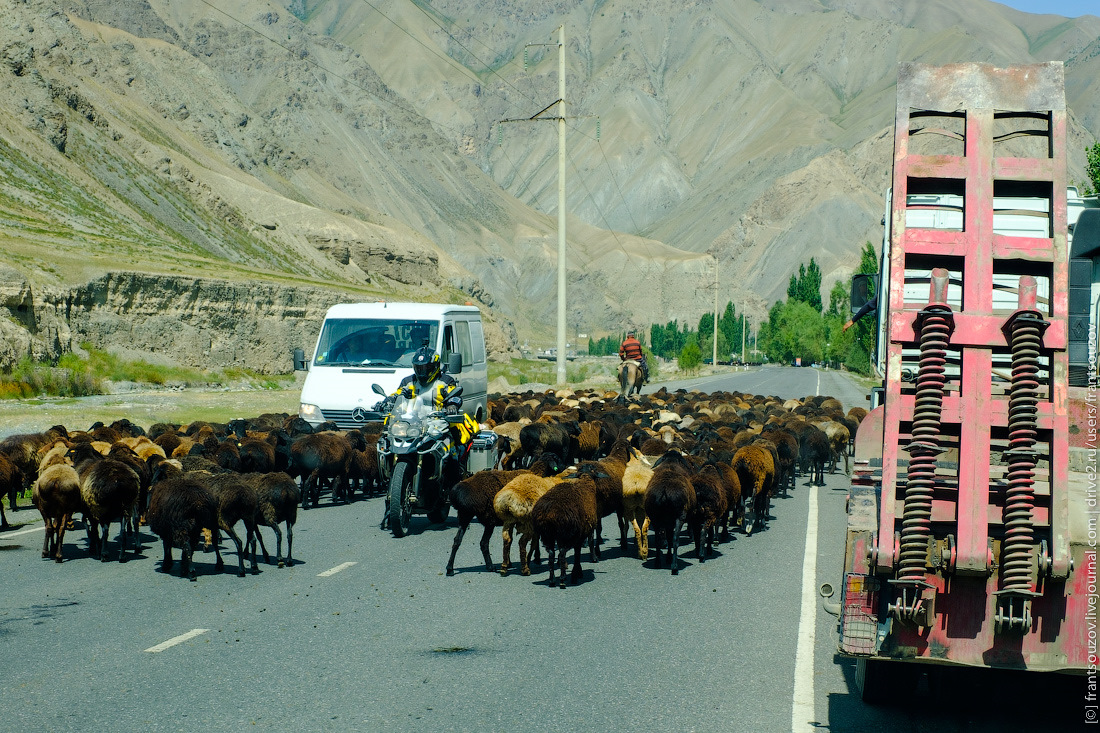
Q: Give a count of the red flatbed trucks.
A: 1